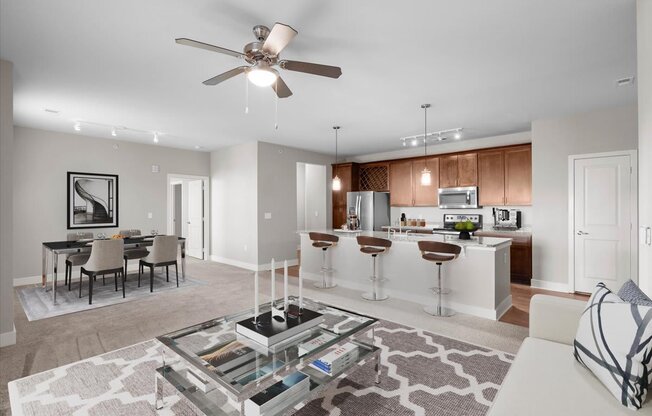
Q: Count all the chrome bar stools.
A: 3